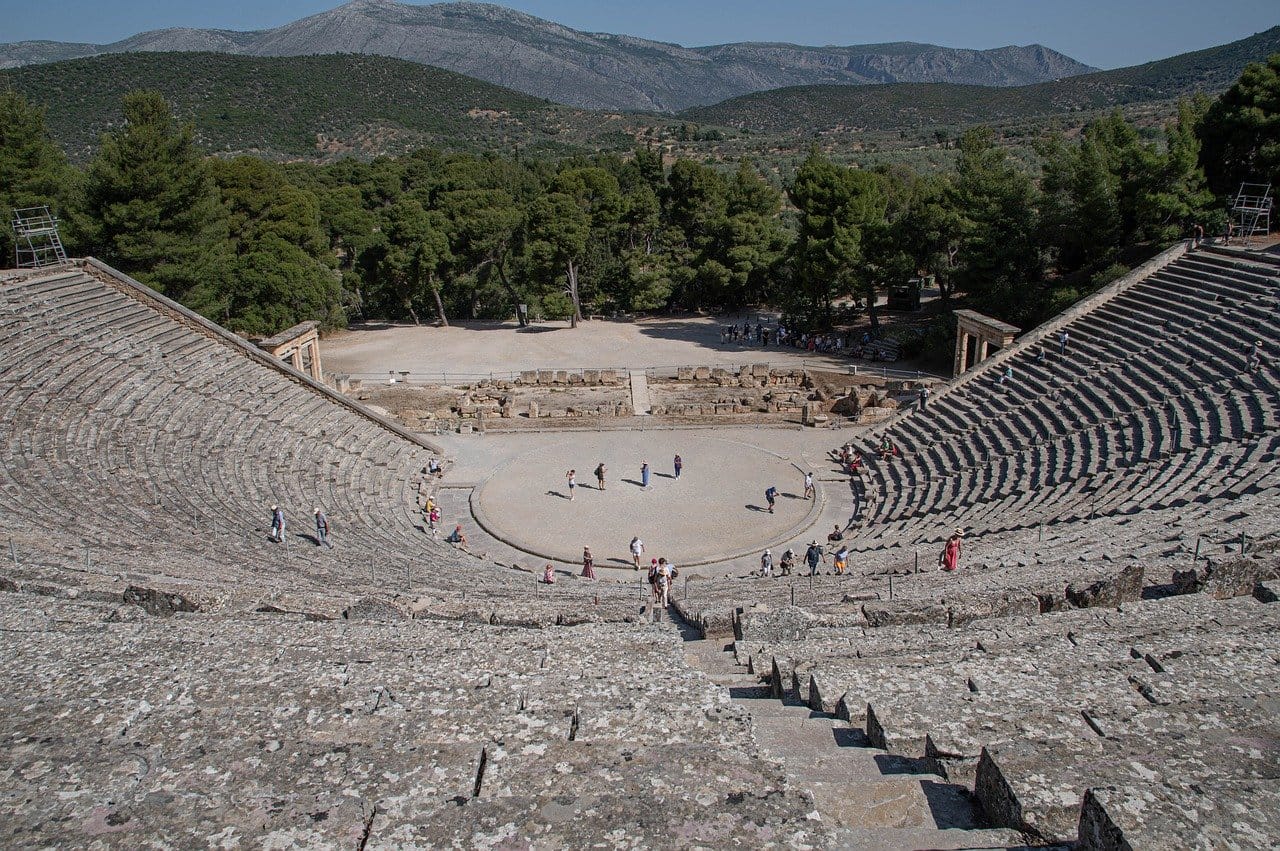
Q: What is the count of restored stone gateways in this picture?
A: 2